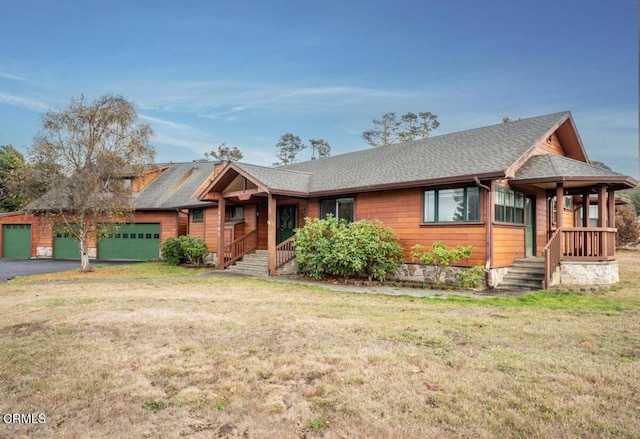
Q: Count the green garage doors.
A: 3